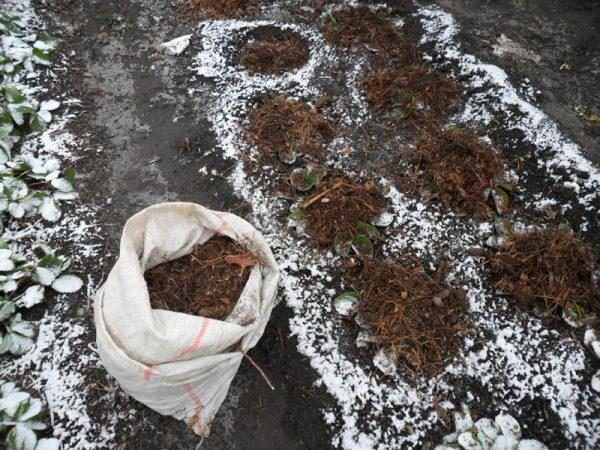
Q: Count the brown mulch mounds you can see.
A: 9